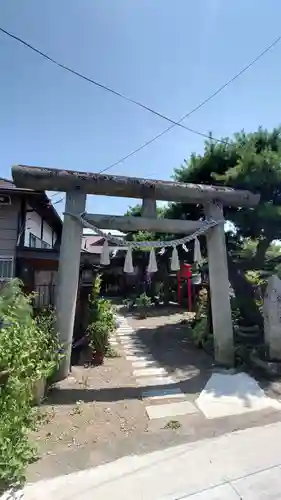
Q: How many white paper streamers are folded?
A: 3